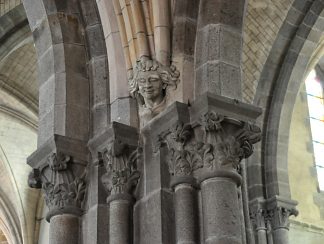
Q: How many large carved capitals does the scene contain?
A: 4